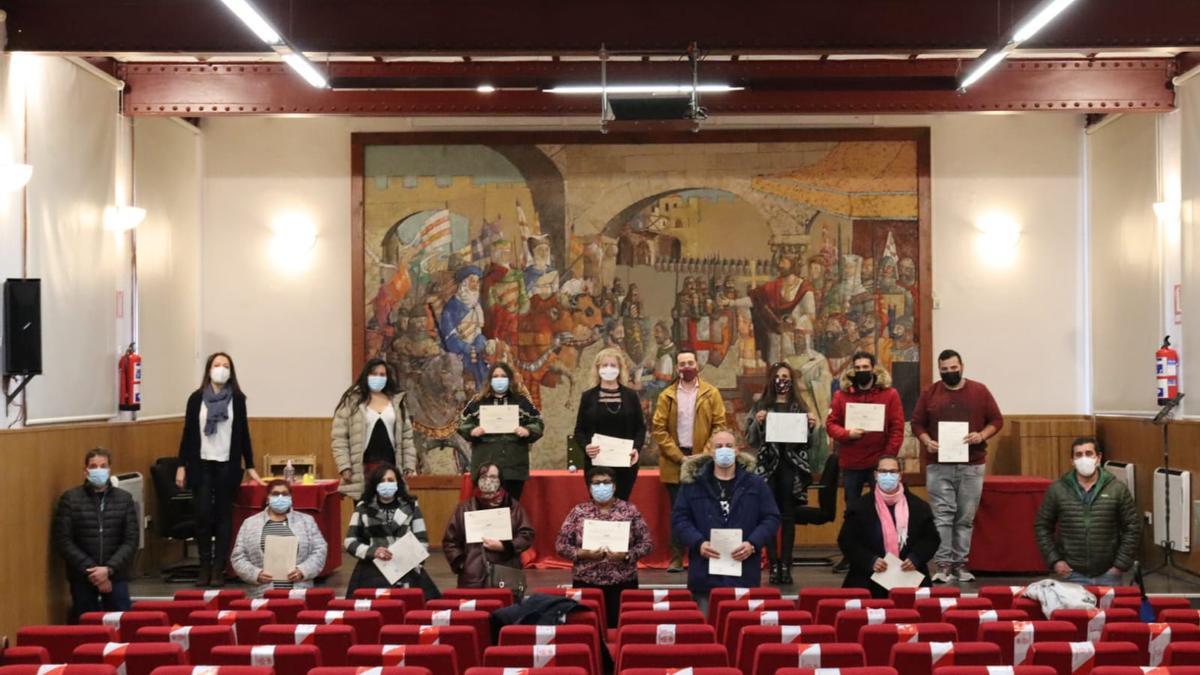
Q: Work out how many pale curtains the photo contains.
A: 4